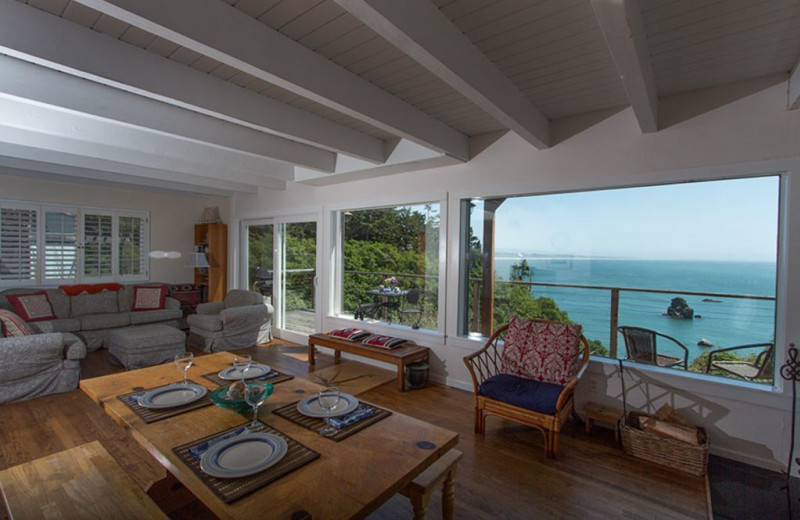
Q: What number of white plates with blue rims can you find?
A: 4